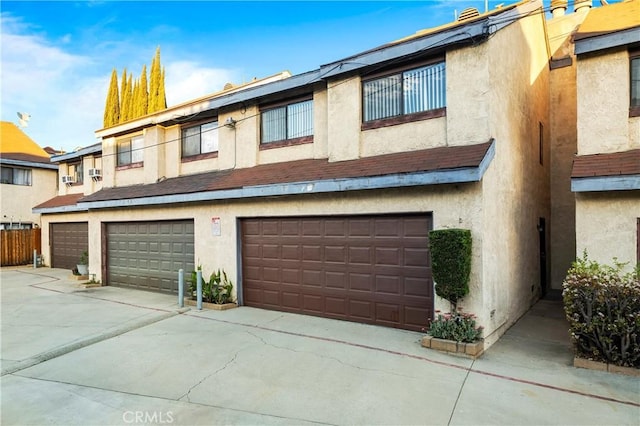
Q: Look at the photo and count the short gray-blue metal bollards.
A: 3